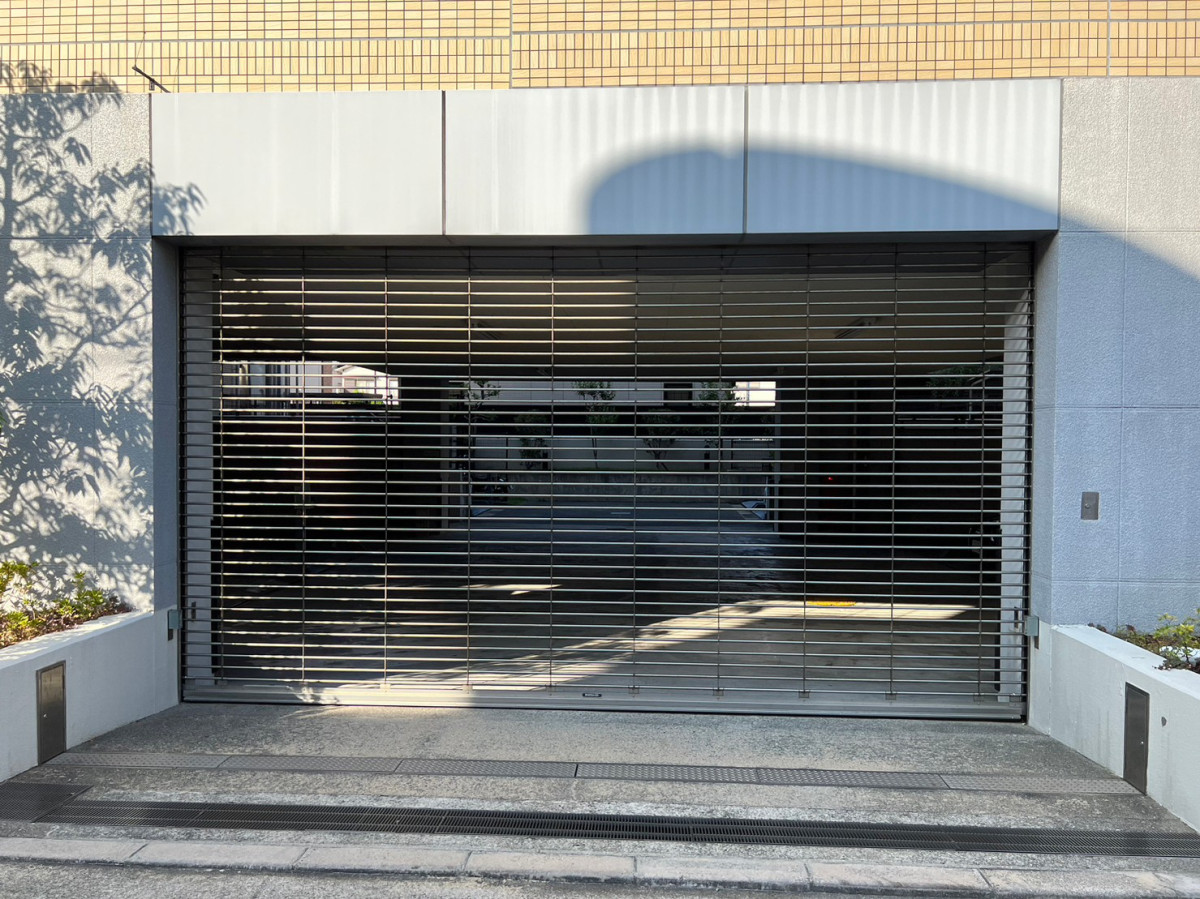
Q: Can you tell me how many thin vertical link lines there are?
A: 10